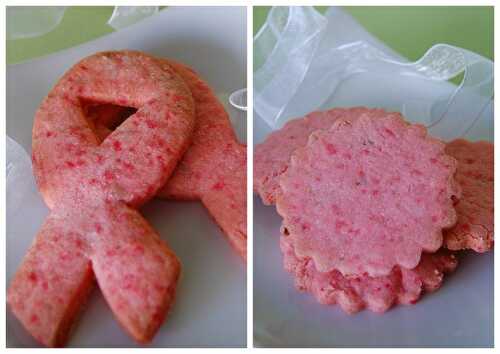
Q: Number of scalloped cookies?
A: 4